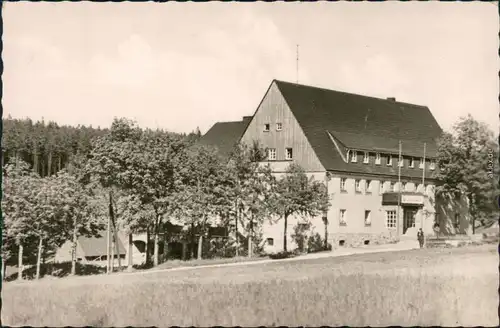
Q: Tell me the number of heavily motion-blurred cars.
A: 0